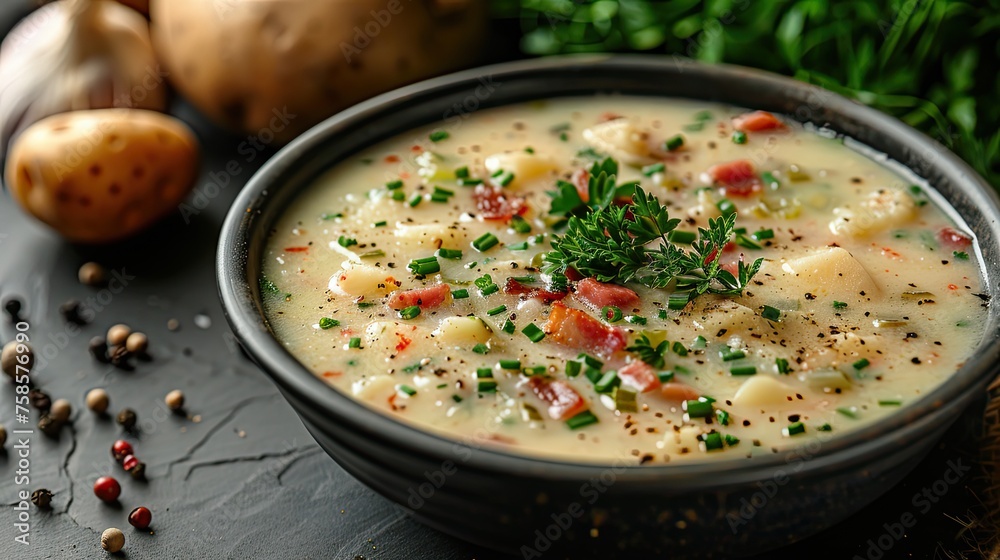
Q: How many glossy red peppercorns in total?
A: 4